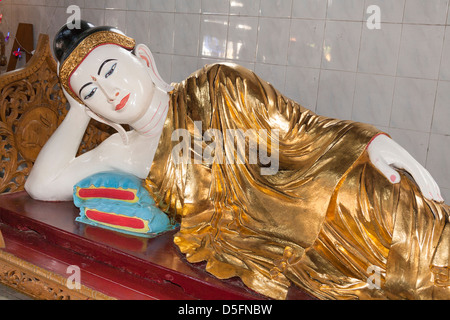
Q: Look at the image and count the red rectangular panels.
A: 2